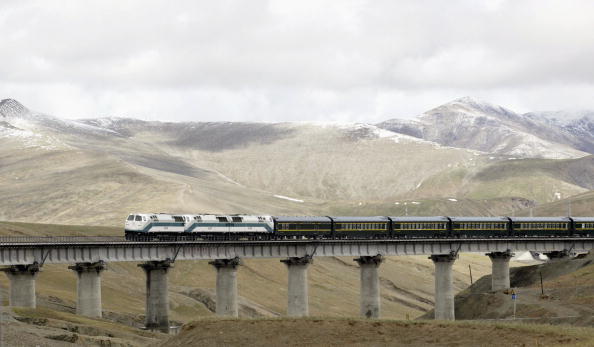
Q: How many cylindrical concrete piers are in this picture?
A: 8